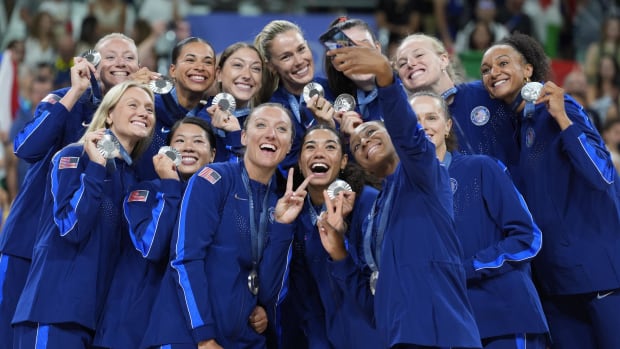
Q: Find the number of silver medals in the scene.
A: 11